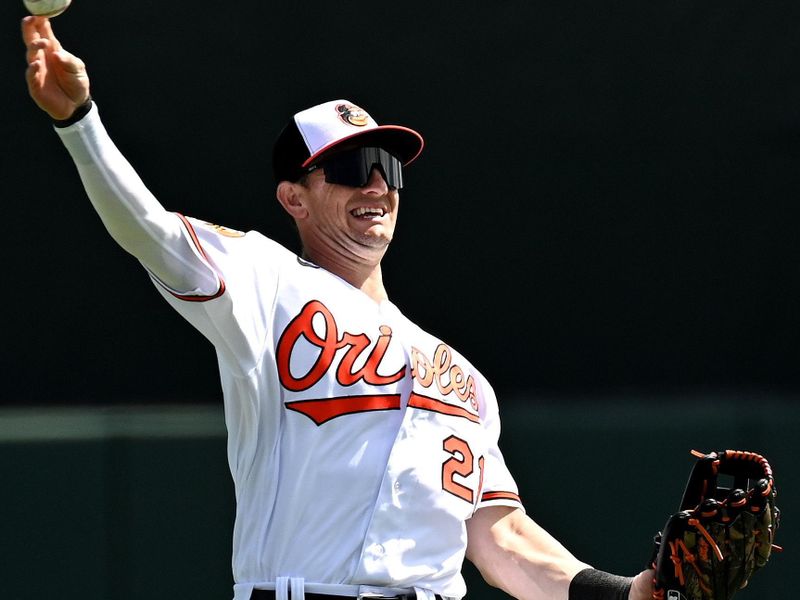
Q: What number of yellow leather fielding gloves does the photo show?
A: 0